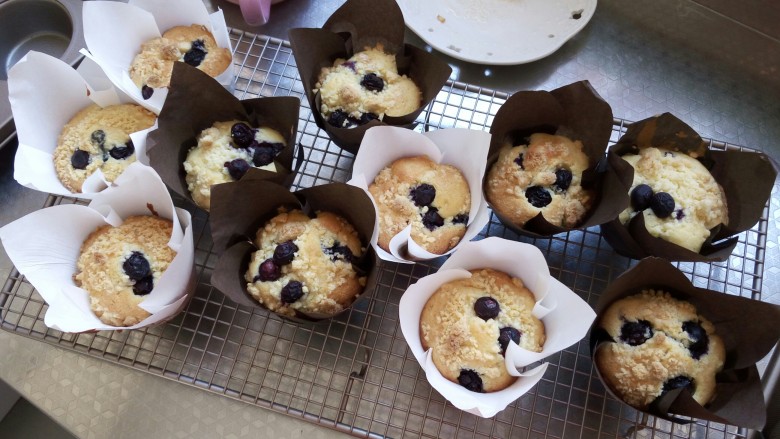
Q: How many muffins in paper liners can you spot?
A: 11